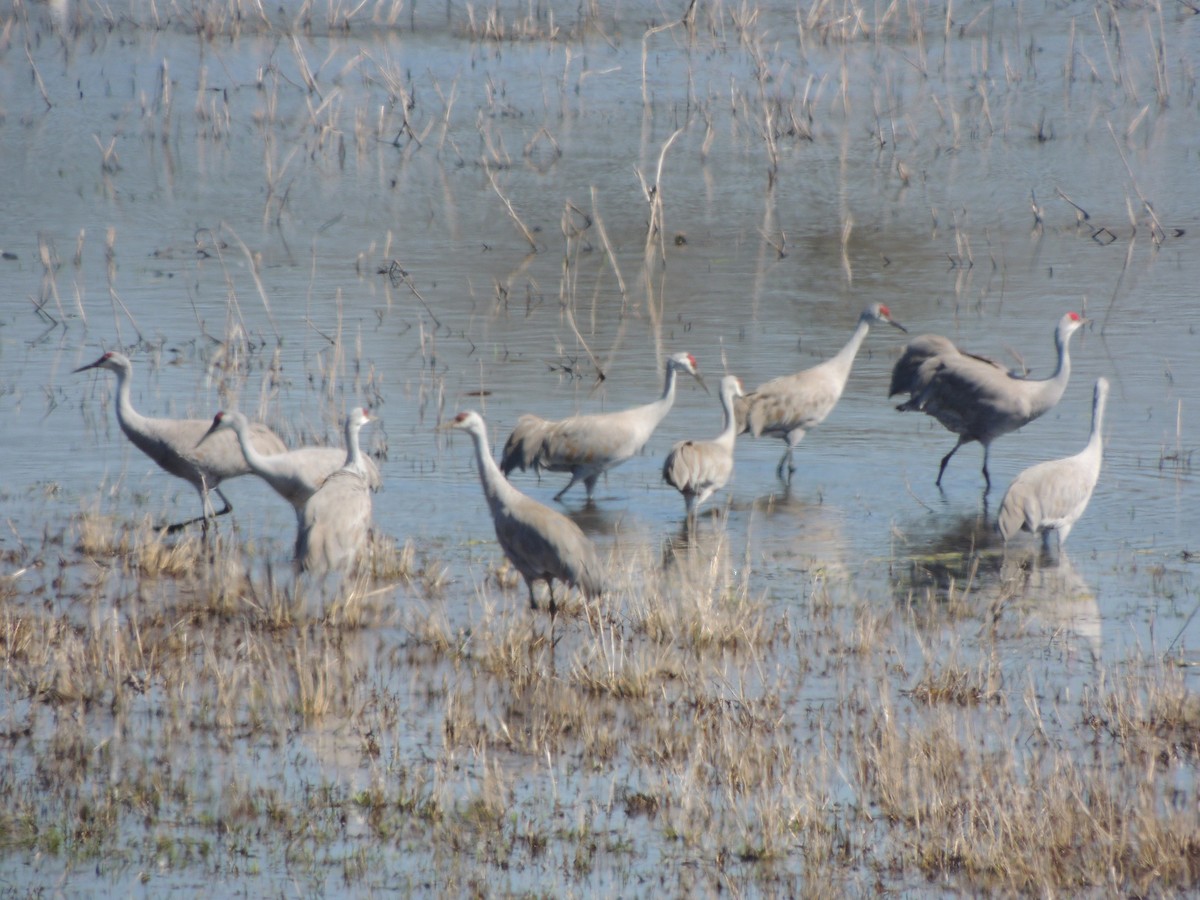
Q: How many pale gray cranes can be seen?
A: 9